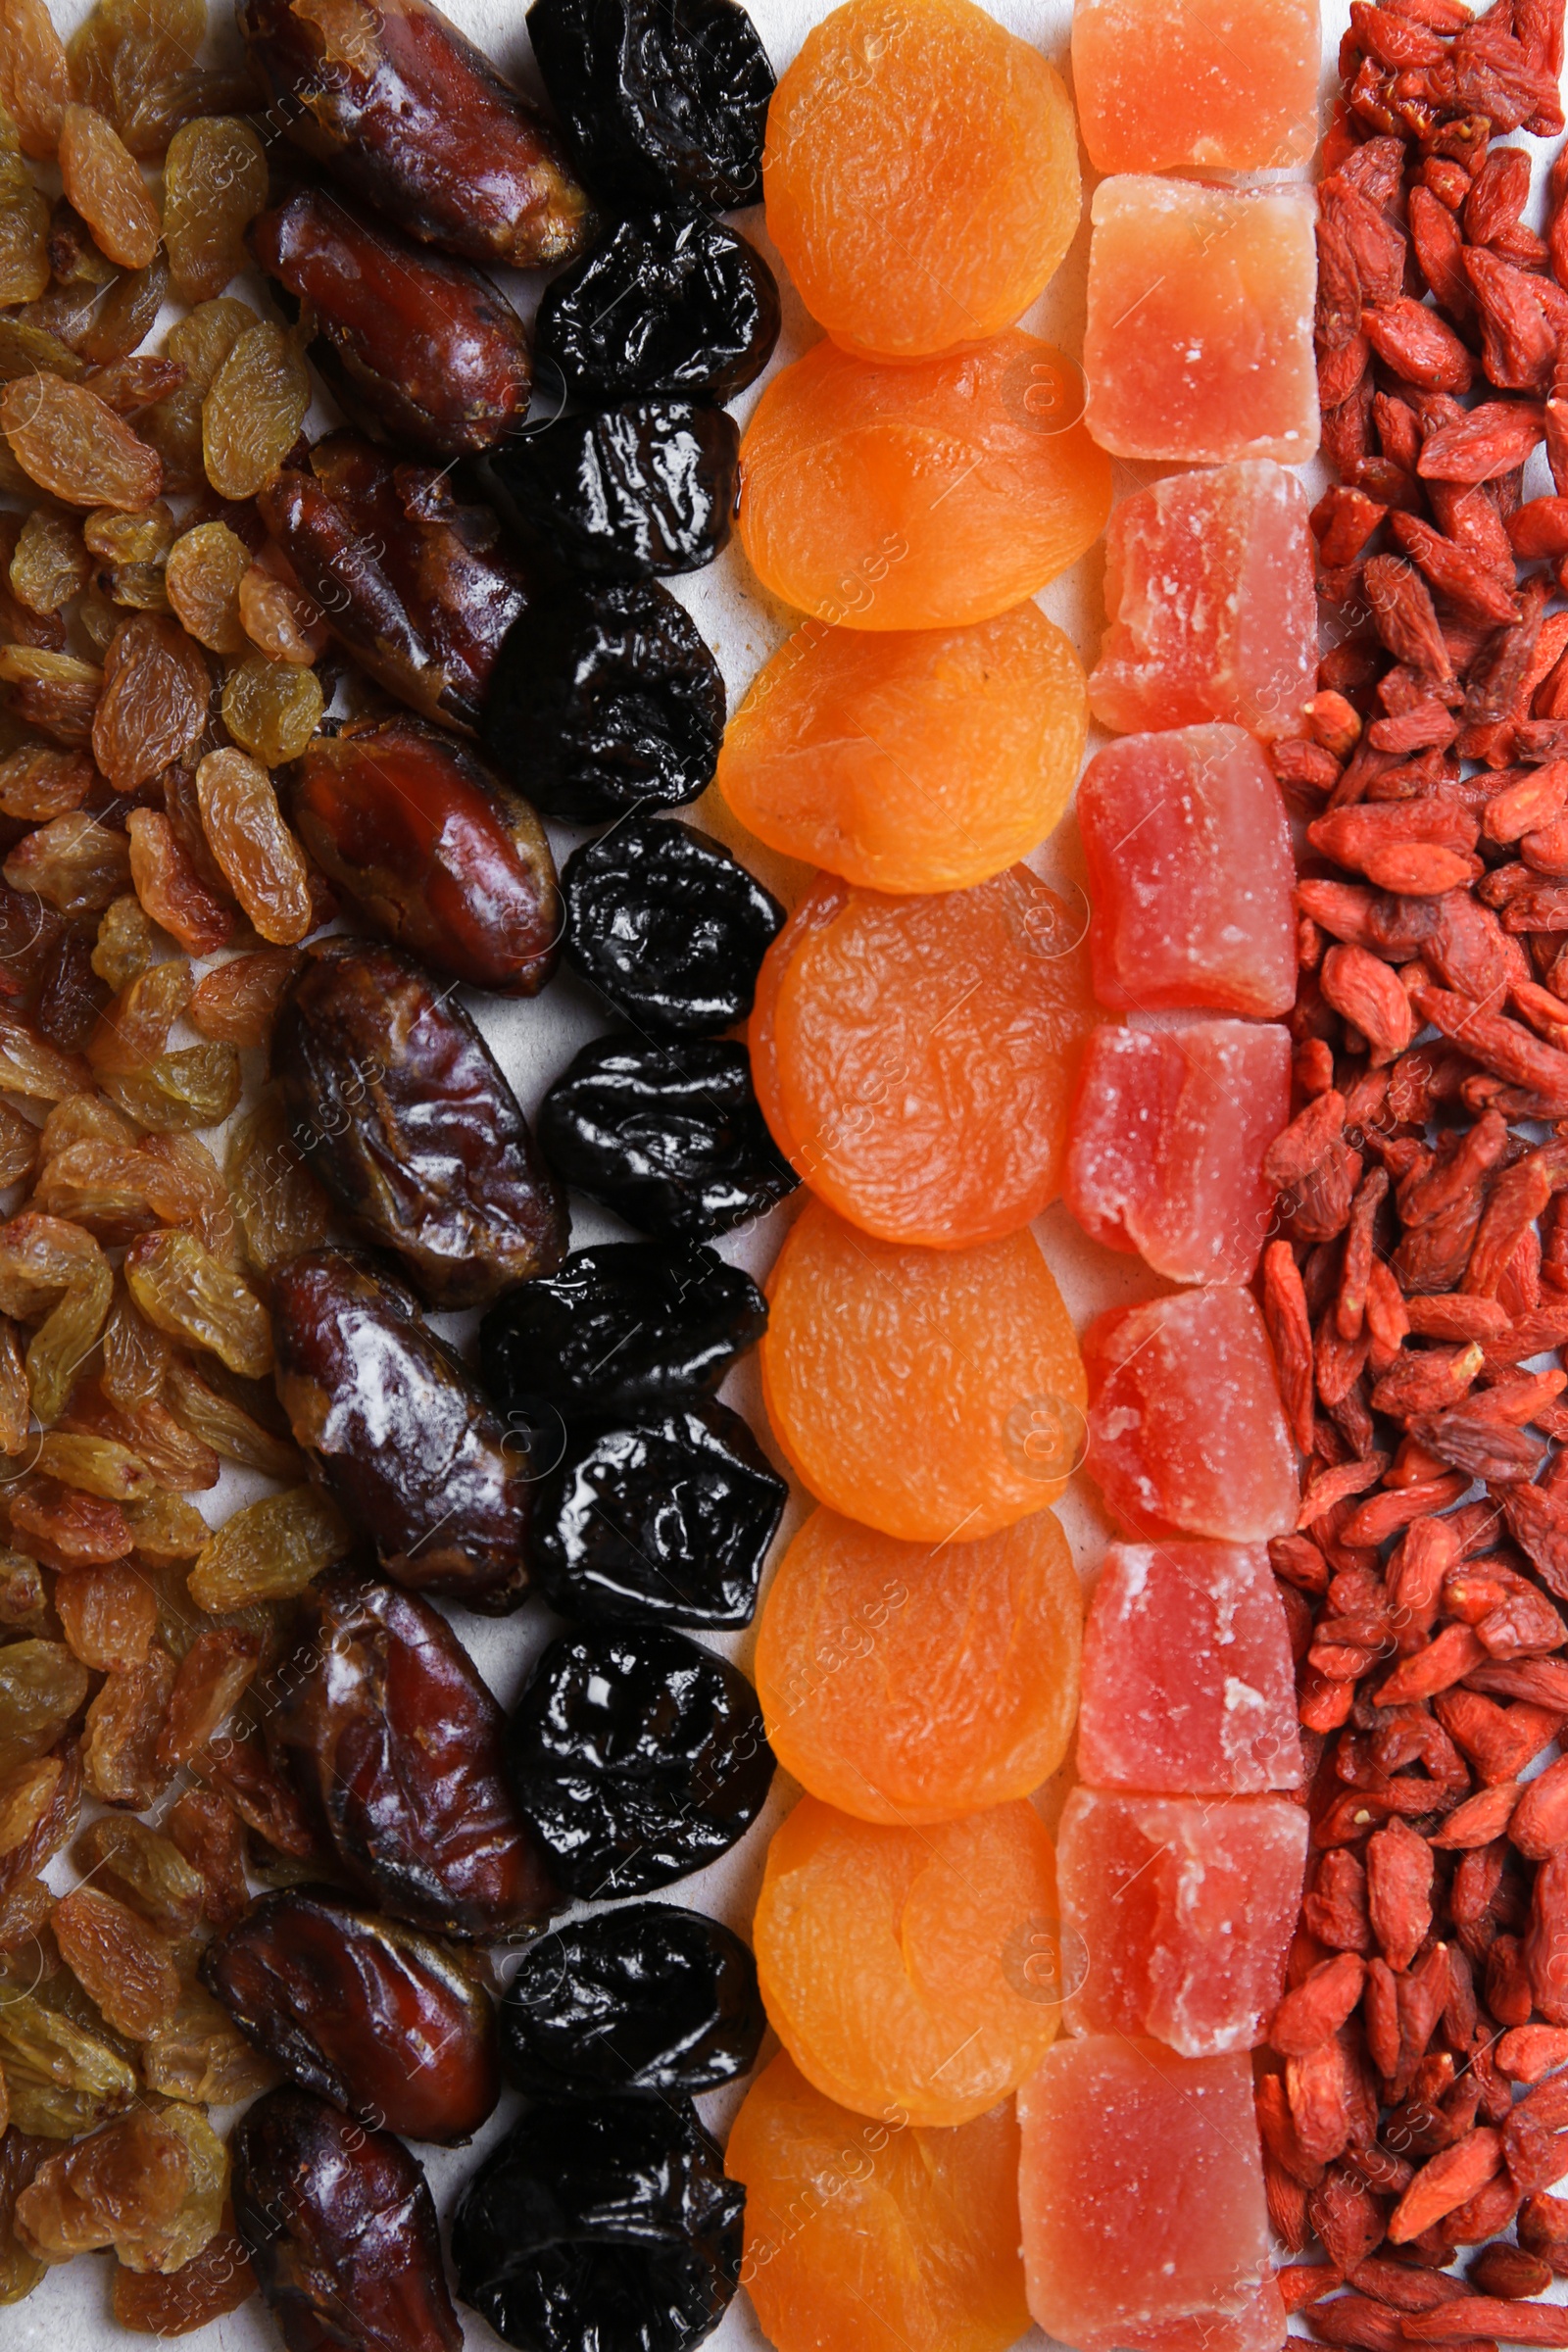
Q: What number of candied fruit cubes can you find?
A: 9